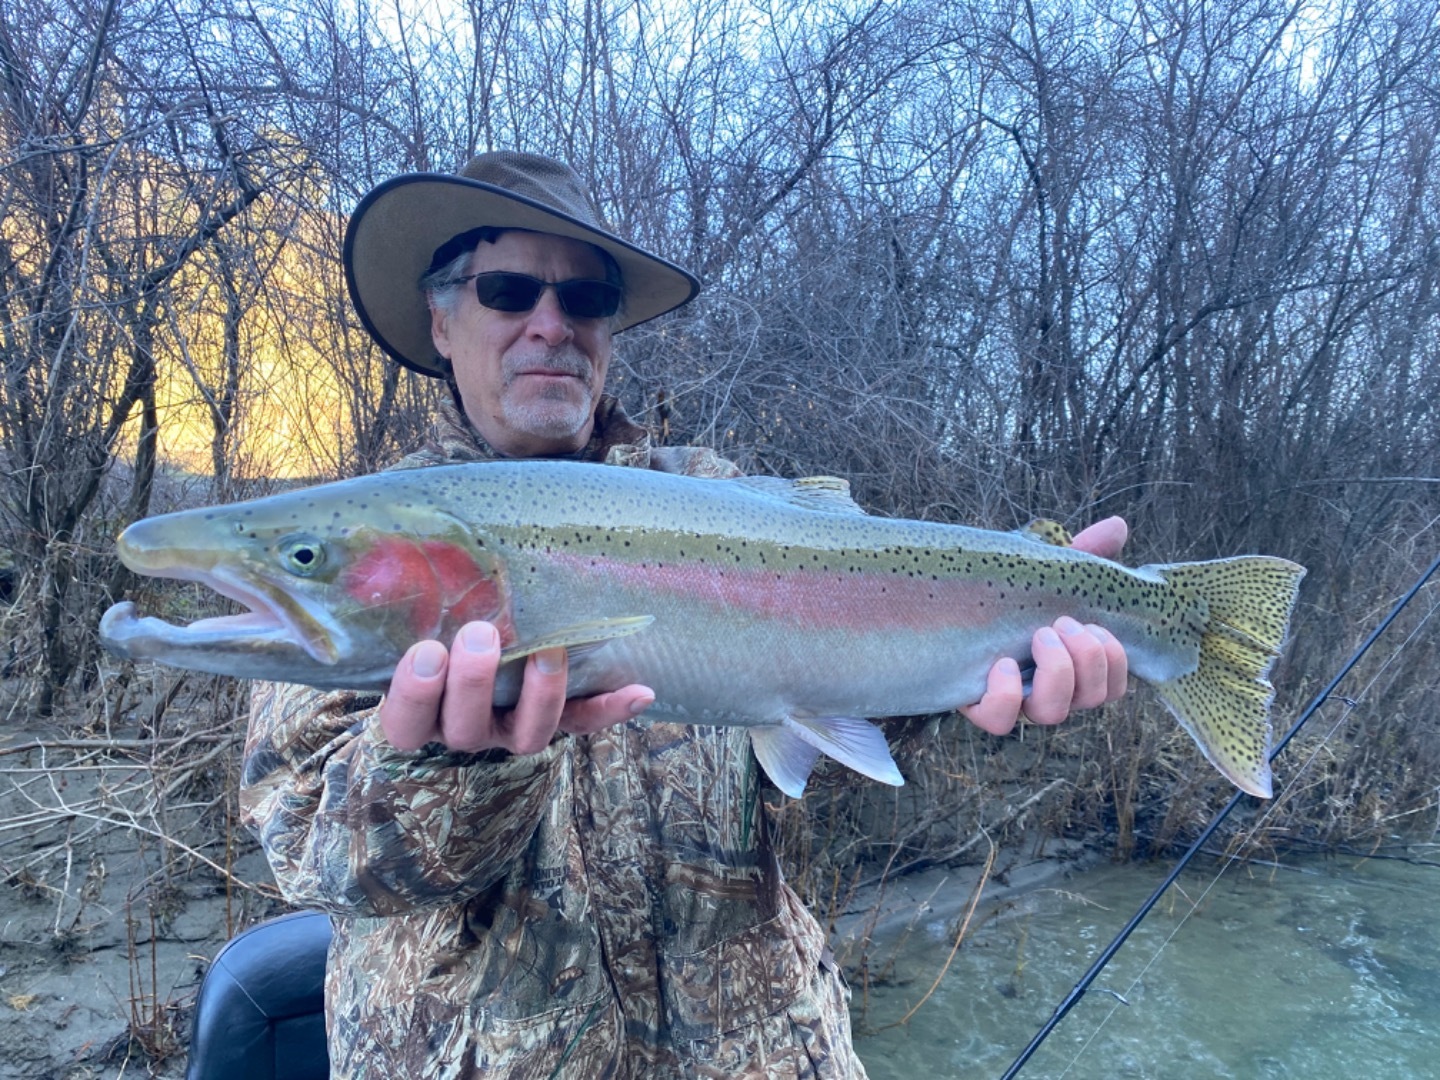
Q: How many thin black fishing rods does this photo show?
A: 1